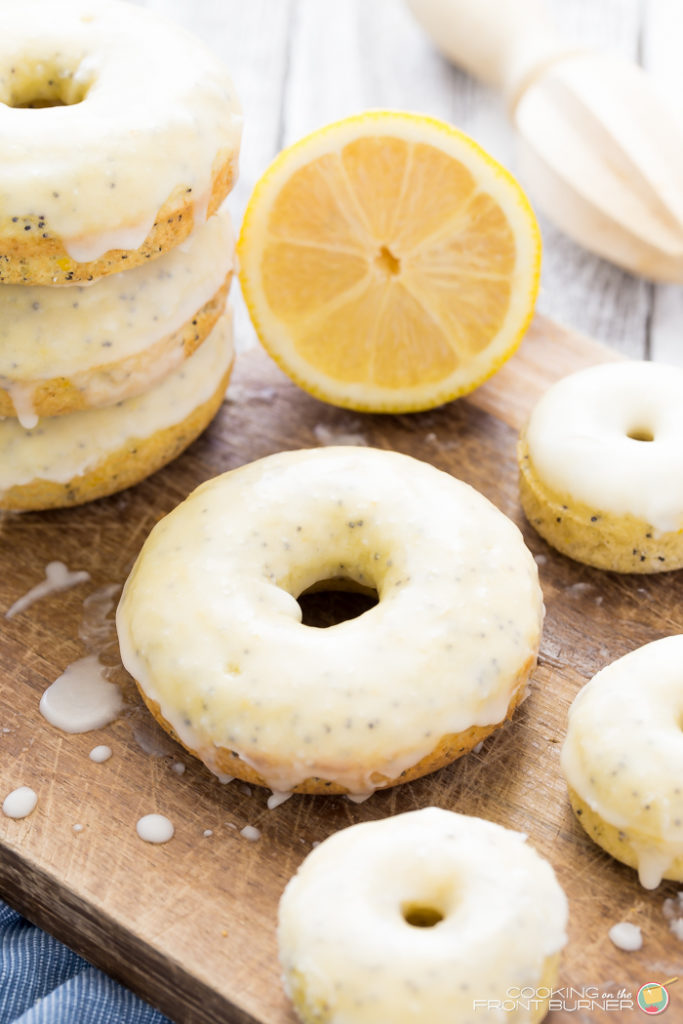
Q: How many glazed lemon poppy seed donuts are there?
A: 7